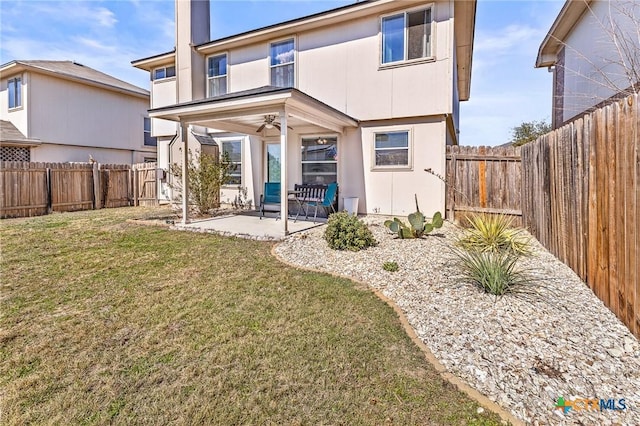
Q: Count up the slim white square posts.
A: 2